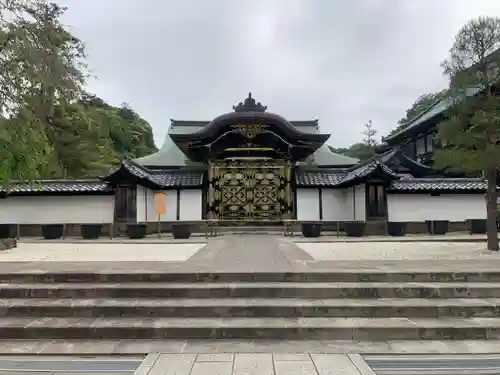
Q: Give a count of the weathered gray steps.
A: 4